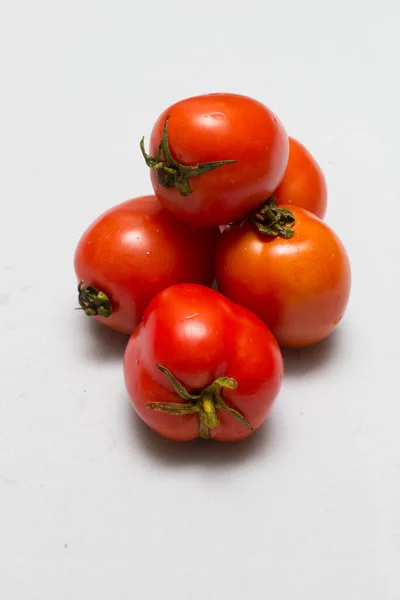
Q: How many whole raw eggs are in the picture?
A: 0